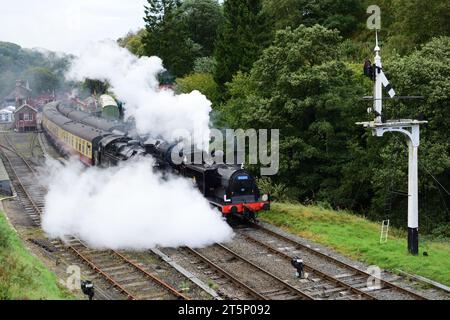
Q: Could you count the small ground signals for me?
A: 2